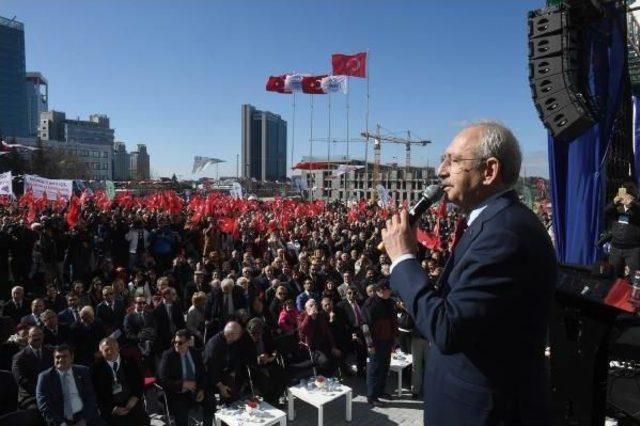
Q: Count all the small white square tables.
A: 3